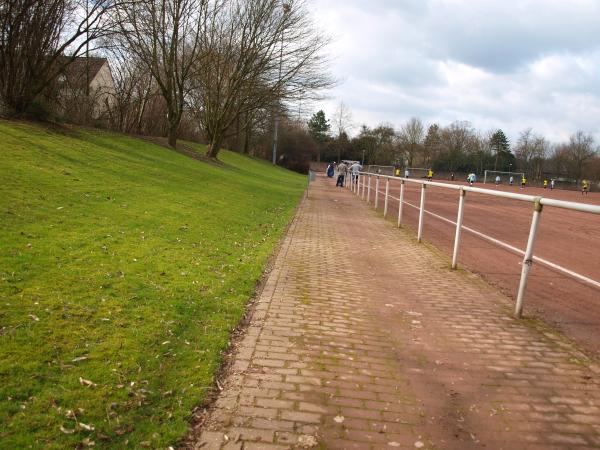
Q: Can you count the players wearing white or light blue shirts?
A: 5